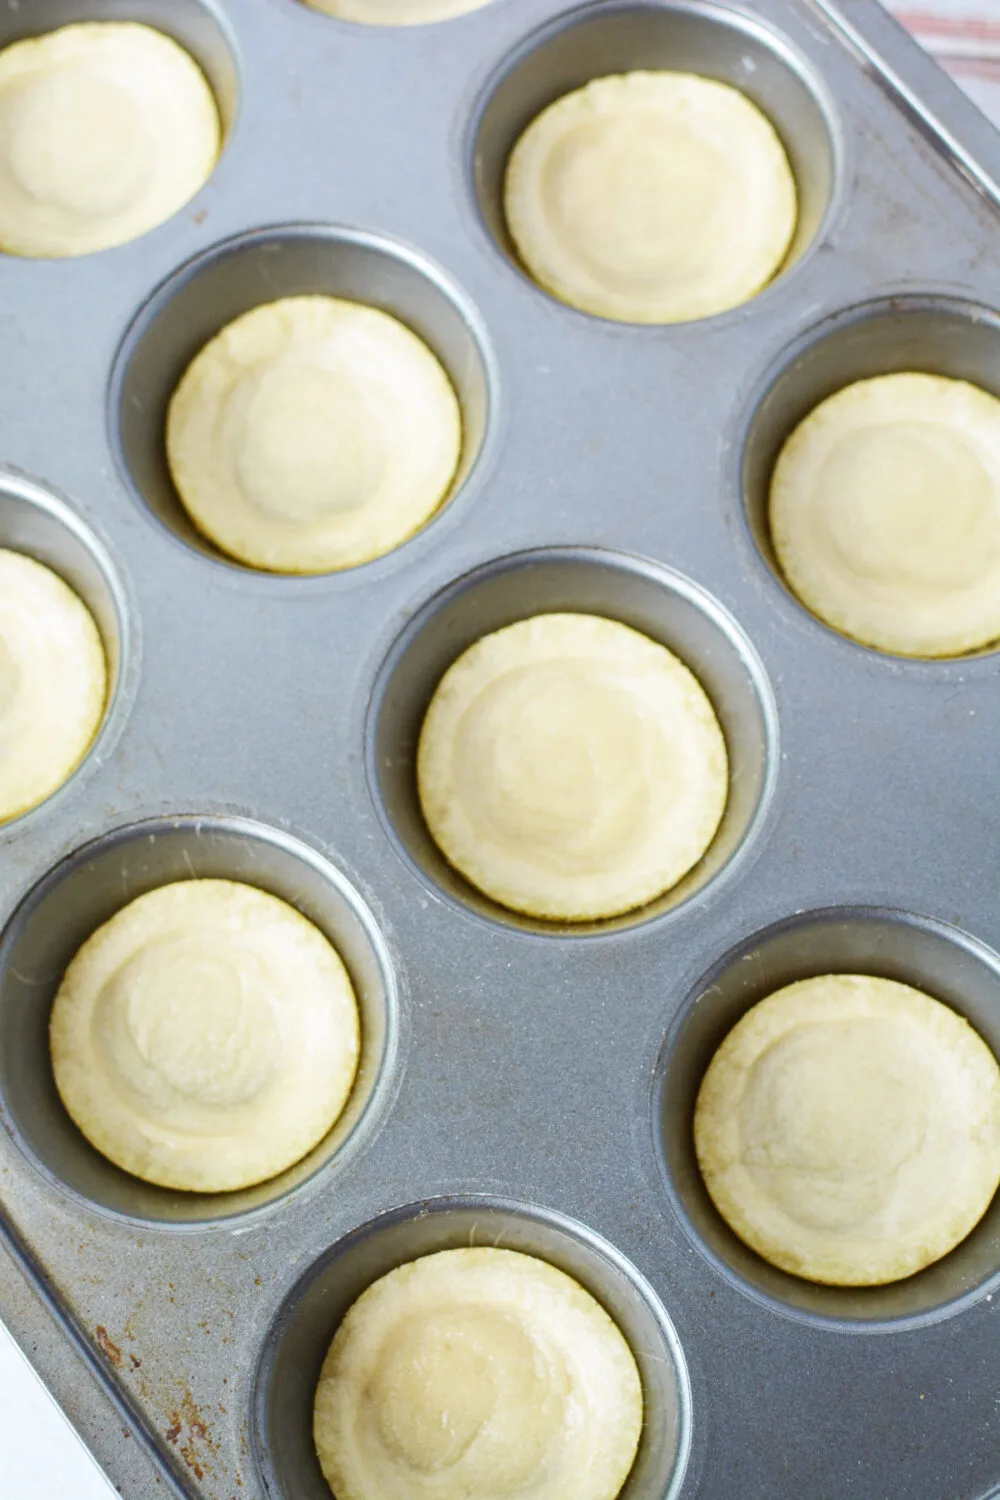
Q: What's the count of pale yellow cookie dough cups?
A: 10